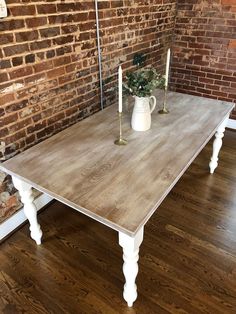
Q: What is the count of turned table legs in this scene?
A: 3